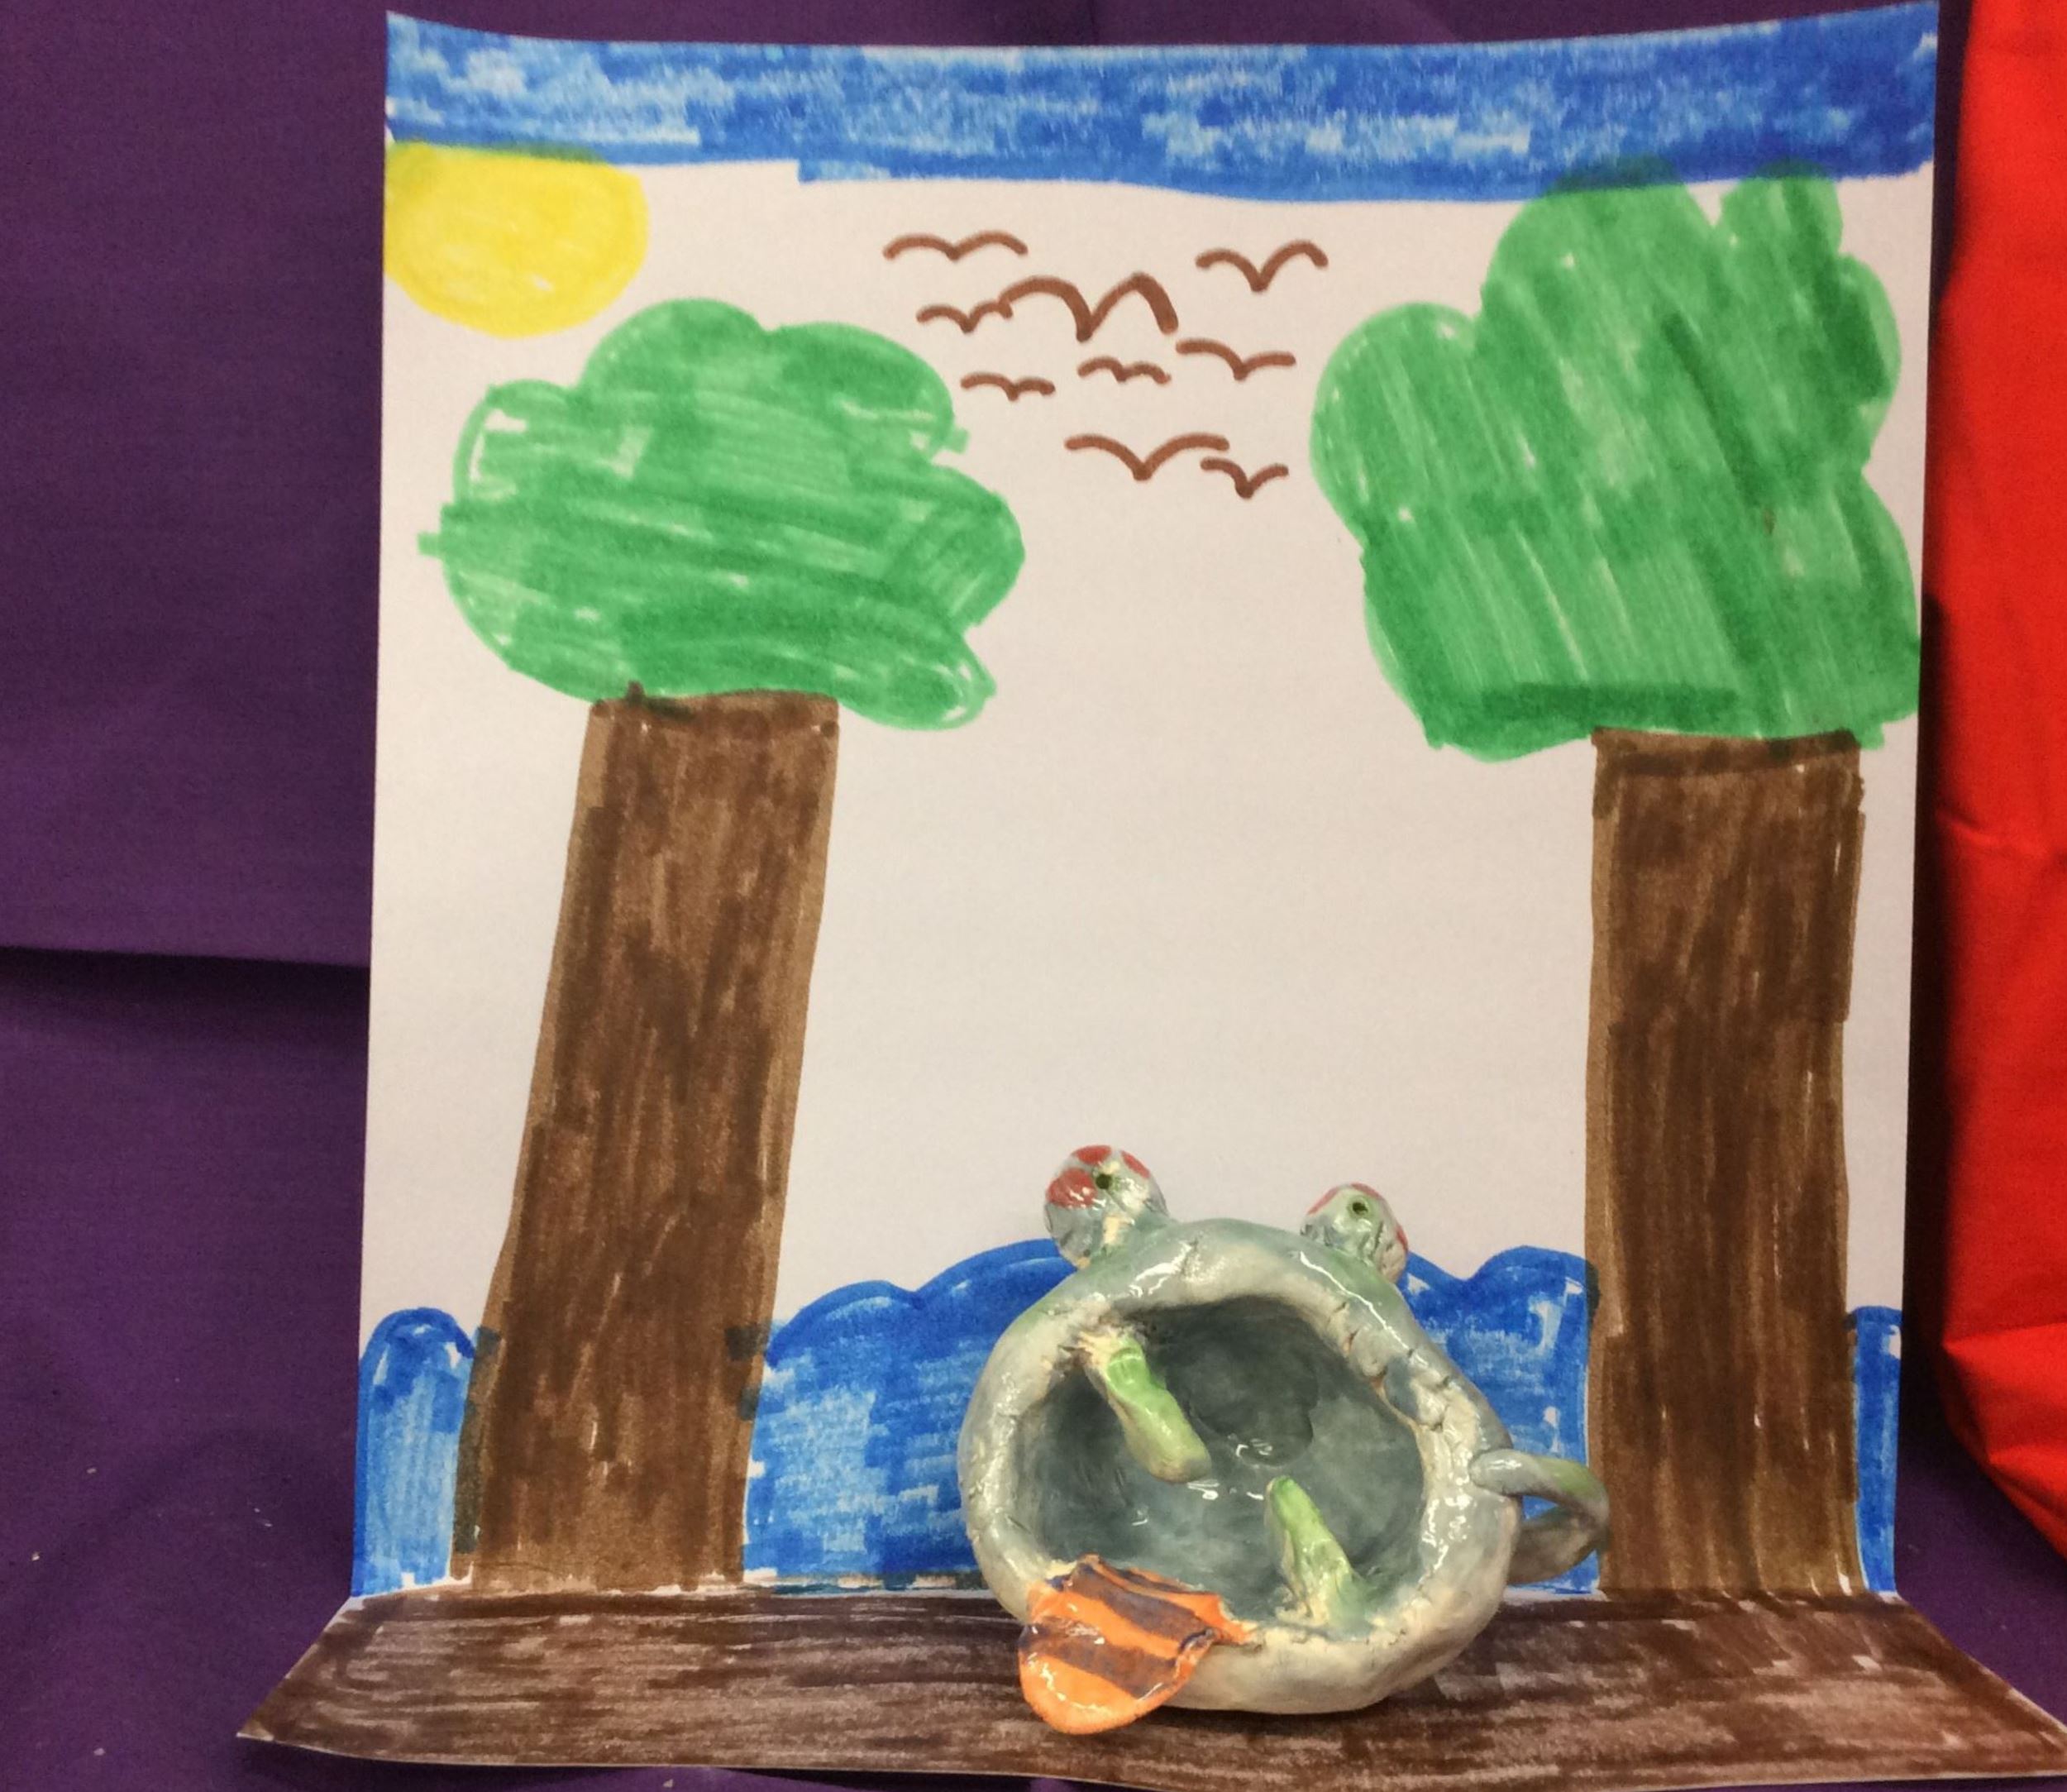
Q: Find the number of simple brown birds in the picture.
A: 9